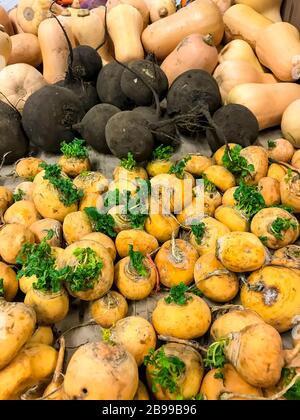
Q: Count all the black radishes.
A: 11